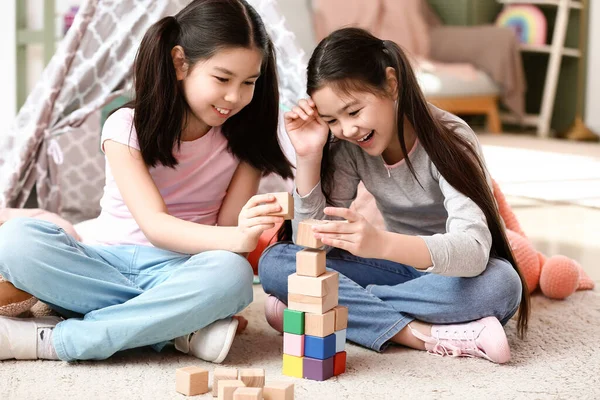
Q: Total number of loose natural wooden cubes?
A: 6